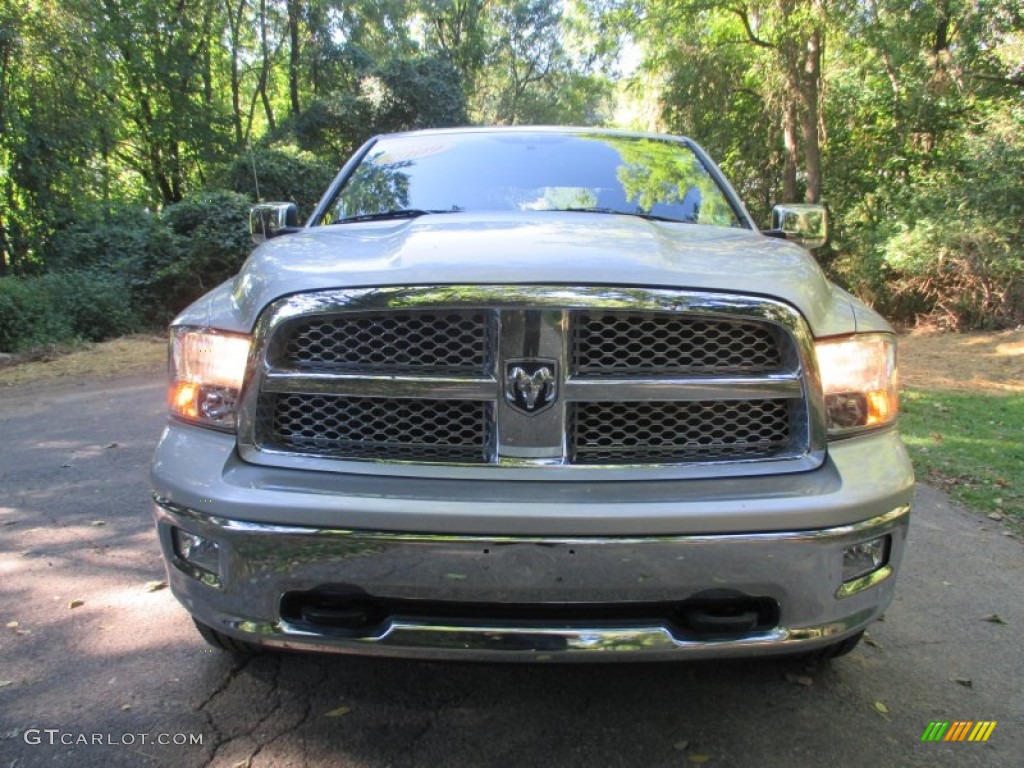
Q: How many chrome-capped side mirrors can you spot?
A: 2